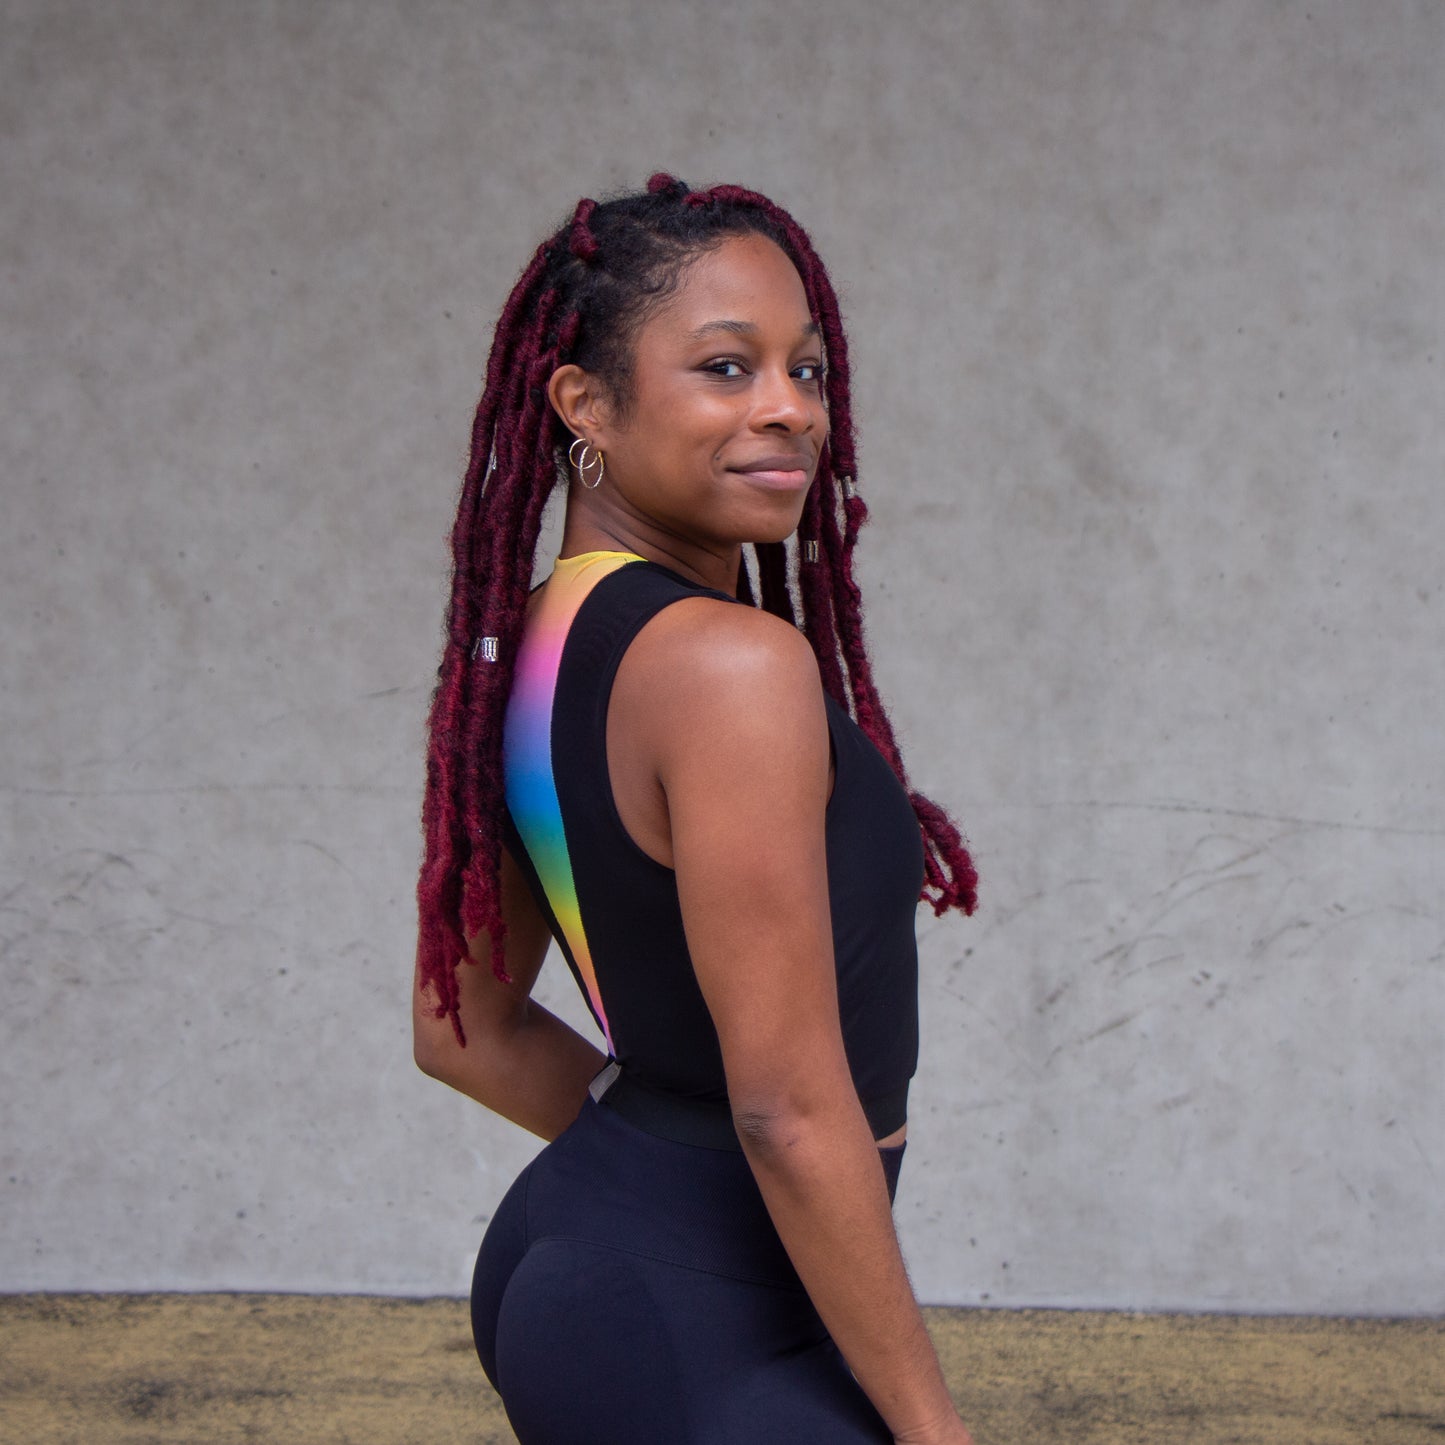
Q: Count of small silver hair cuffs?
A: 3